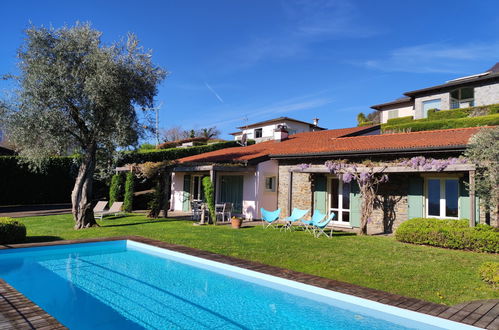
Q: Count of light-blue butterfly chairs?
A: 4